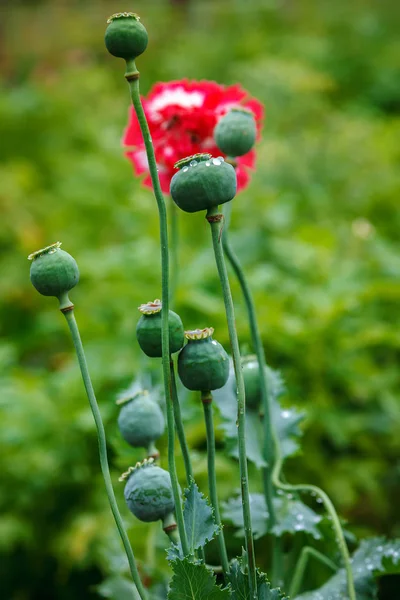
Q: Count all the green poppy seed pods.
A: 9